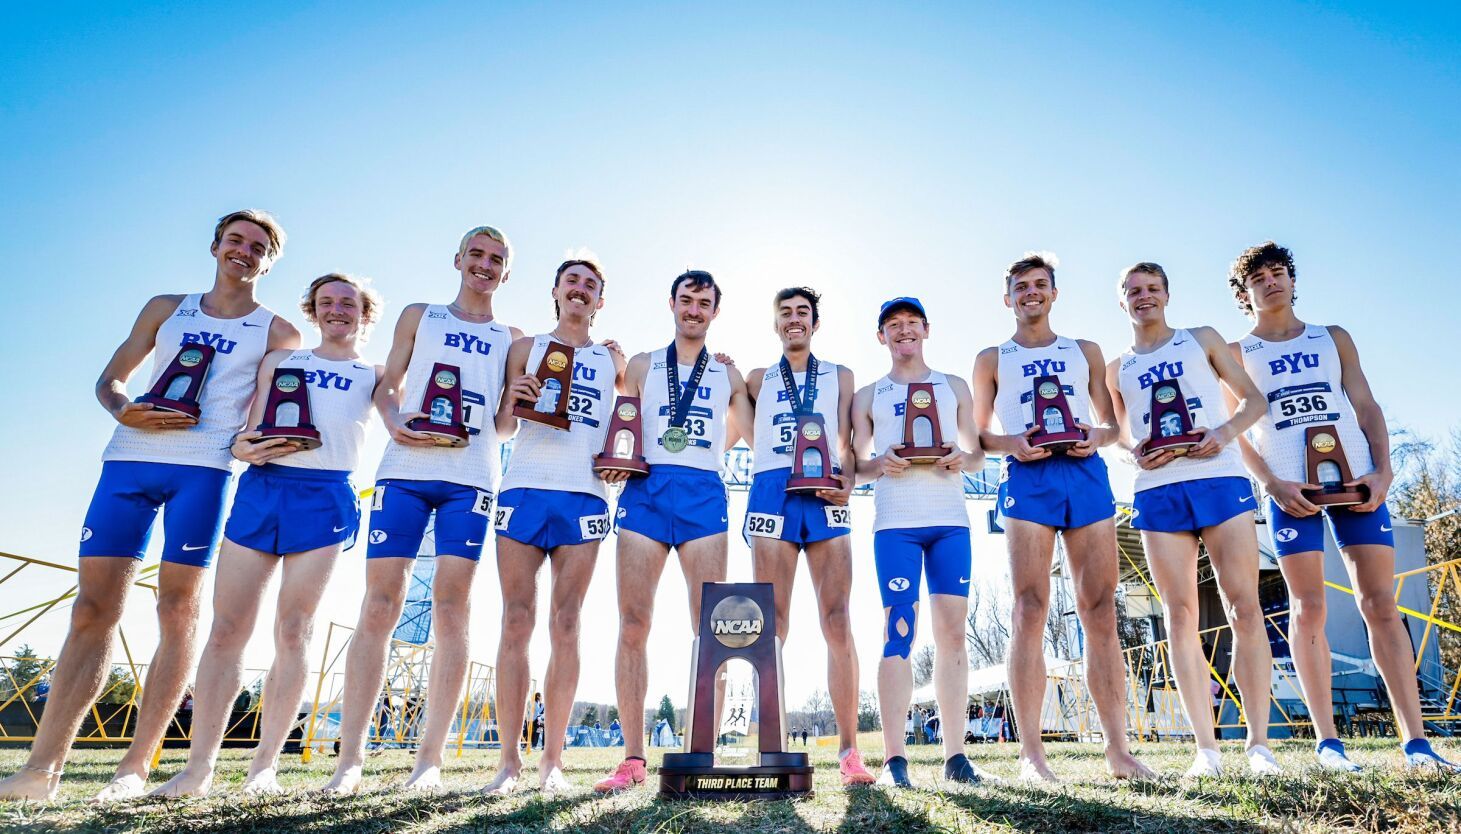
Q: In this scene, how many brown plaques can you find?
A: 11